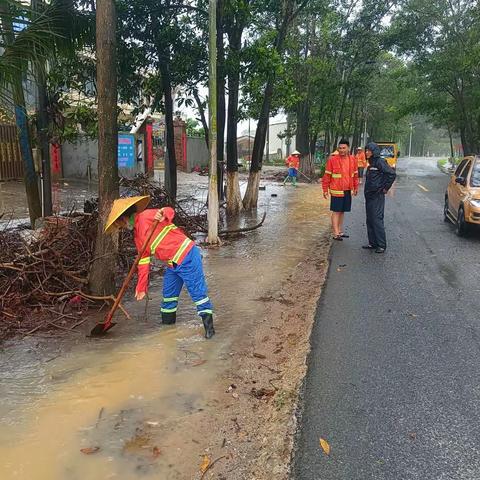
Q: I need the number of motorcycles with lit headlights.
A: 0